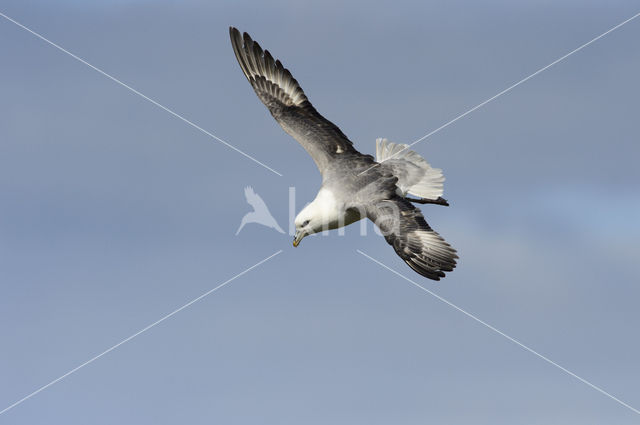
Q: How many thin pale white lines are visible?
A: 4